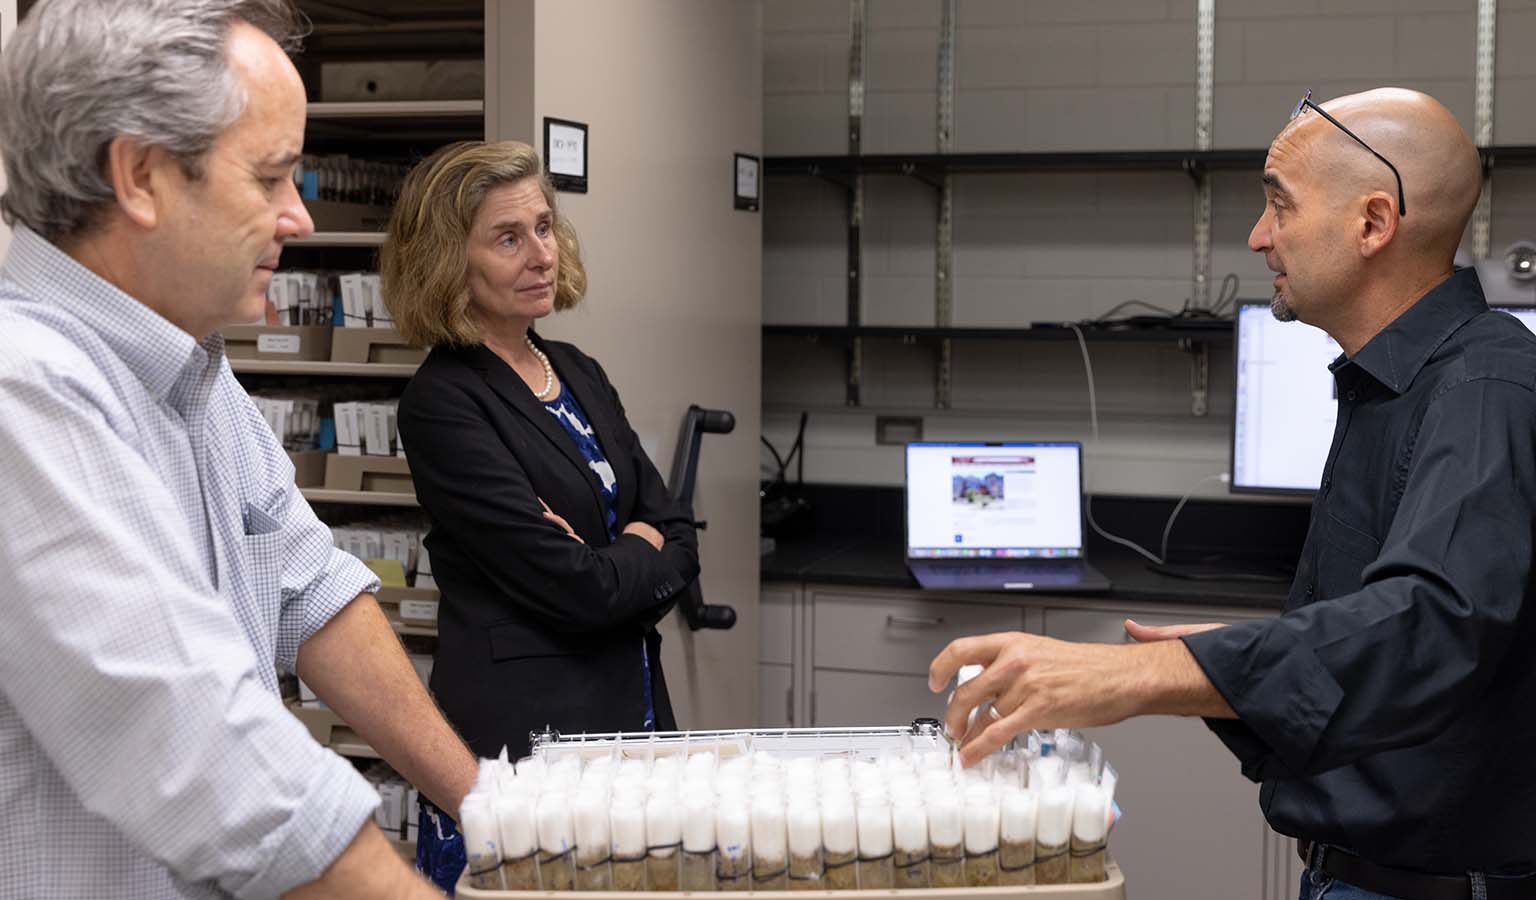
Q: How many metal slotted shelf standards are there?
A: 4